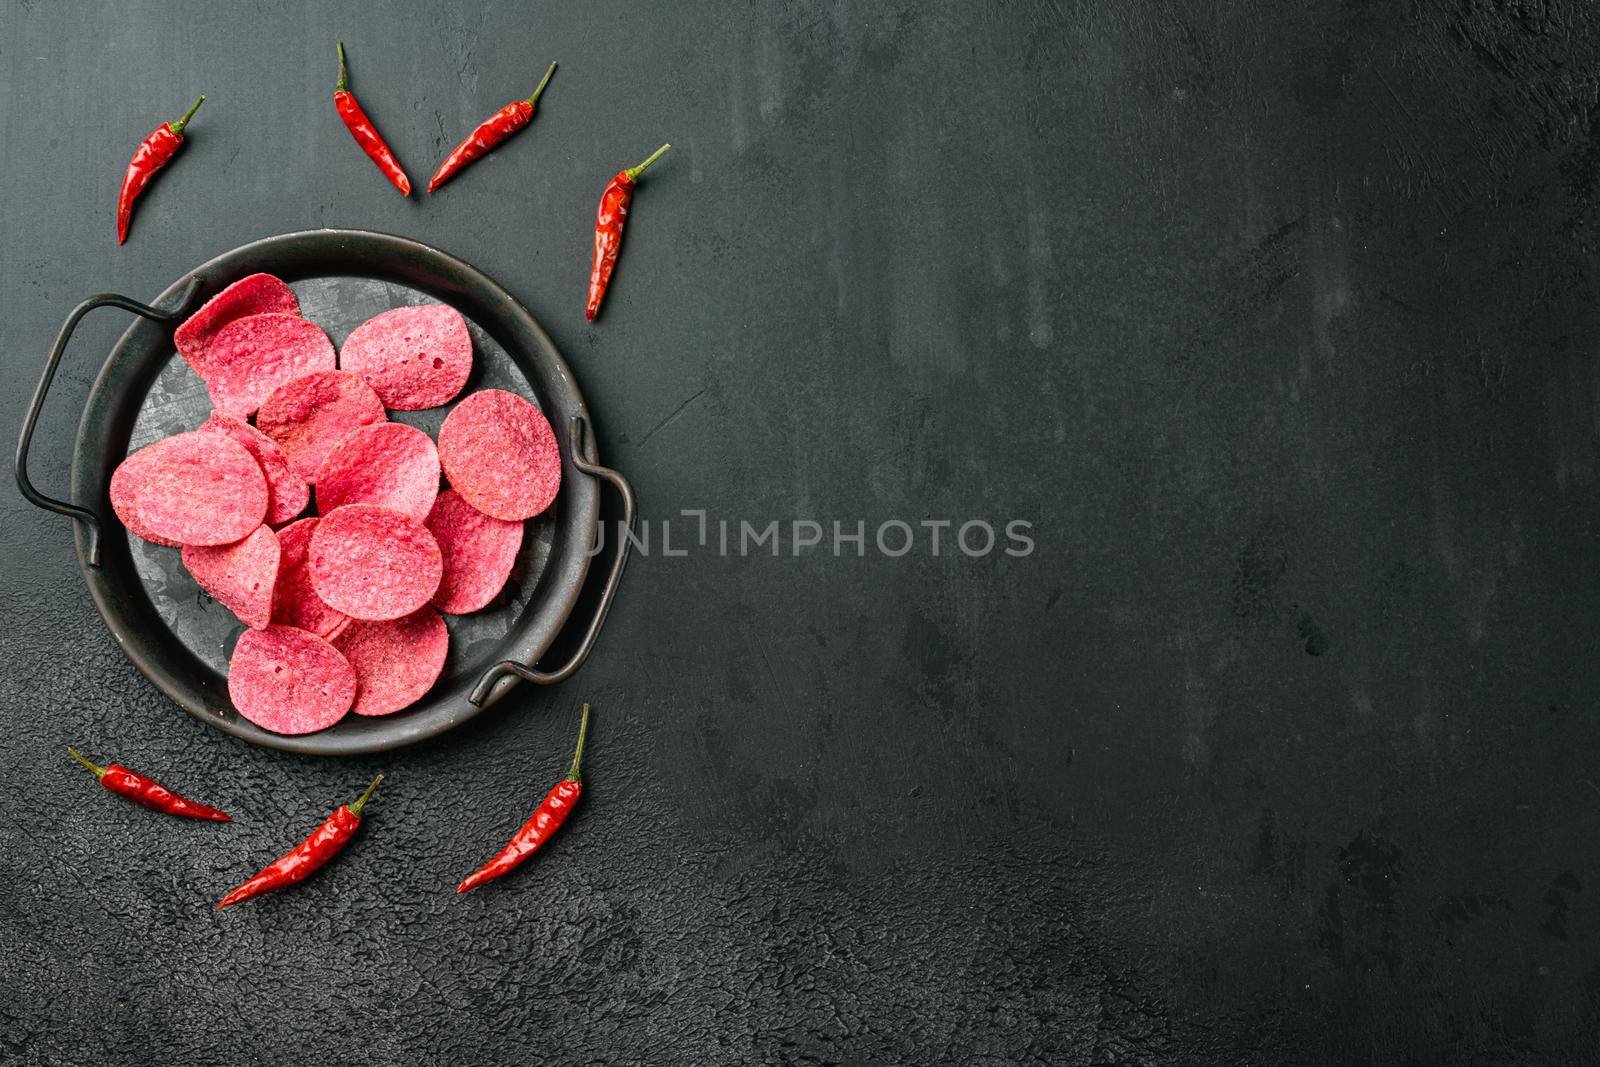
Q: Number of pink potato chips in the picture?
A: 14